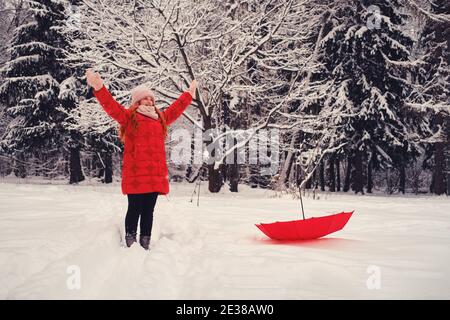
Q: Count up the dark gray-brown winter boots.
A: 2